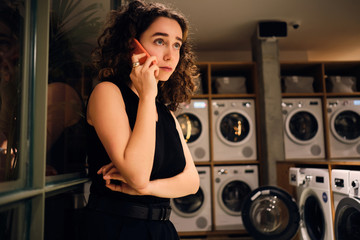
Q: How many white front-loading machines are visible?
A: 8